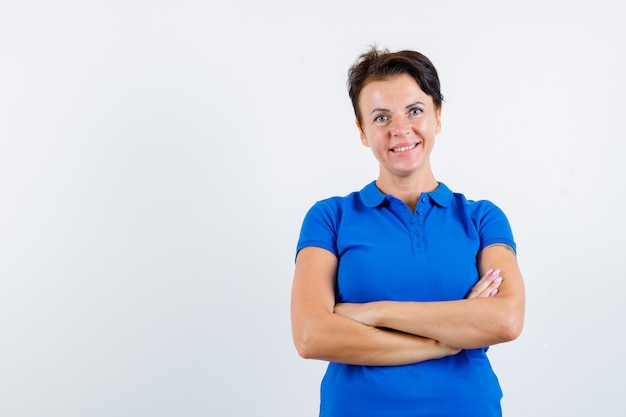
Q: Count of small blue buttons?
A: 5